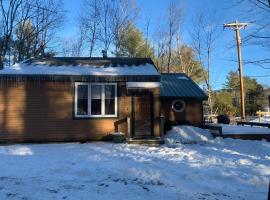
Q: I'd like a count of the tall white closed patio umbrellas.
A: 0